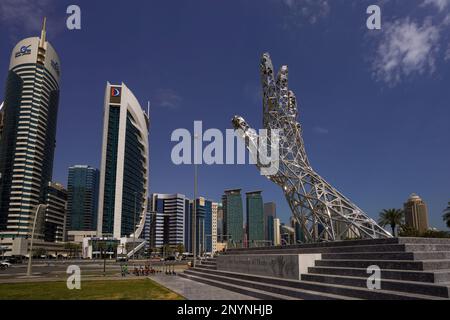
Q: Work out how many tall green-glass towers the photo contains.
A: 2